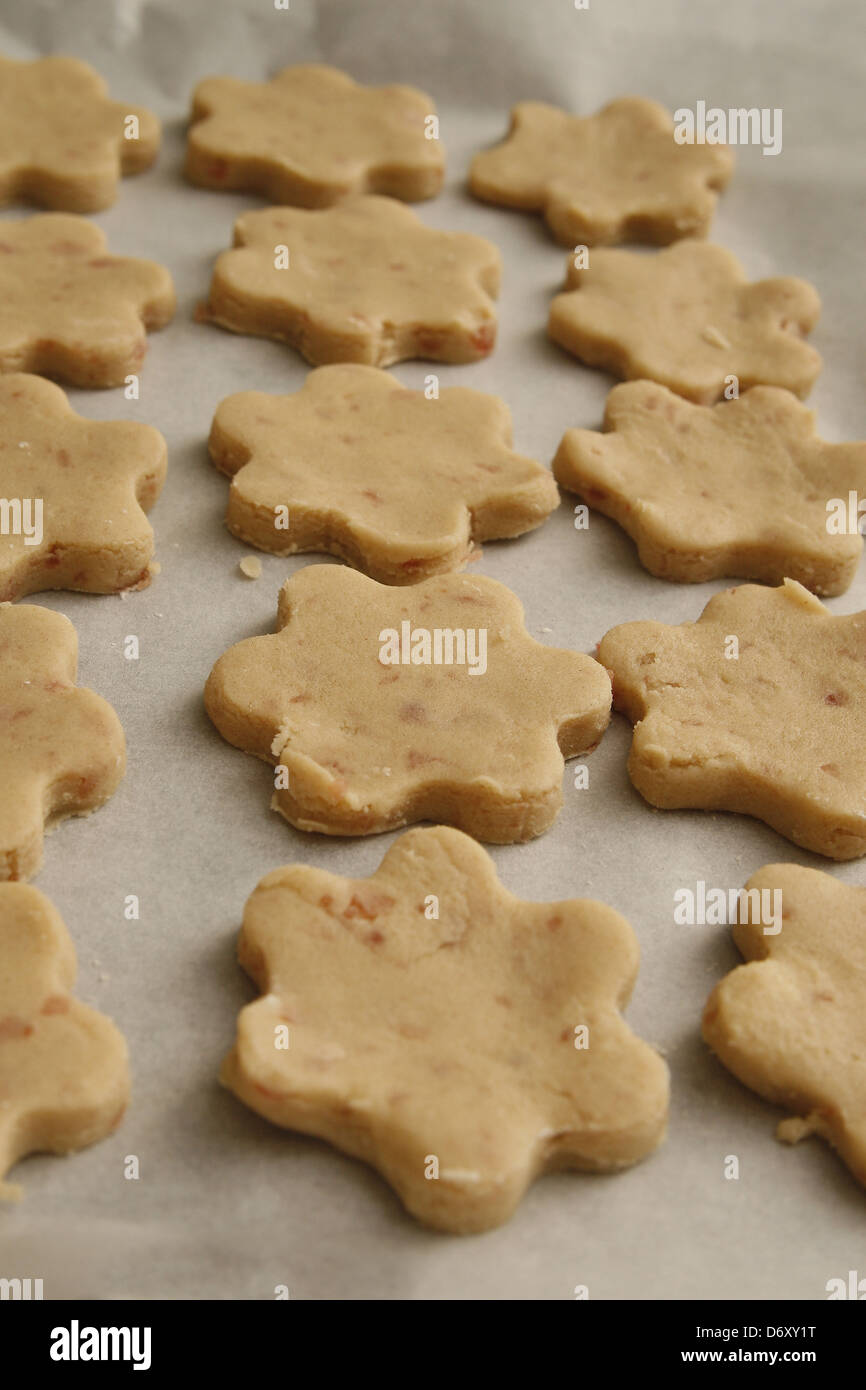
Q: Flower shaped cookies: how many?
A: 15